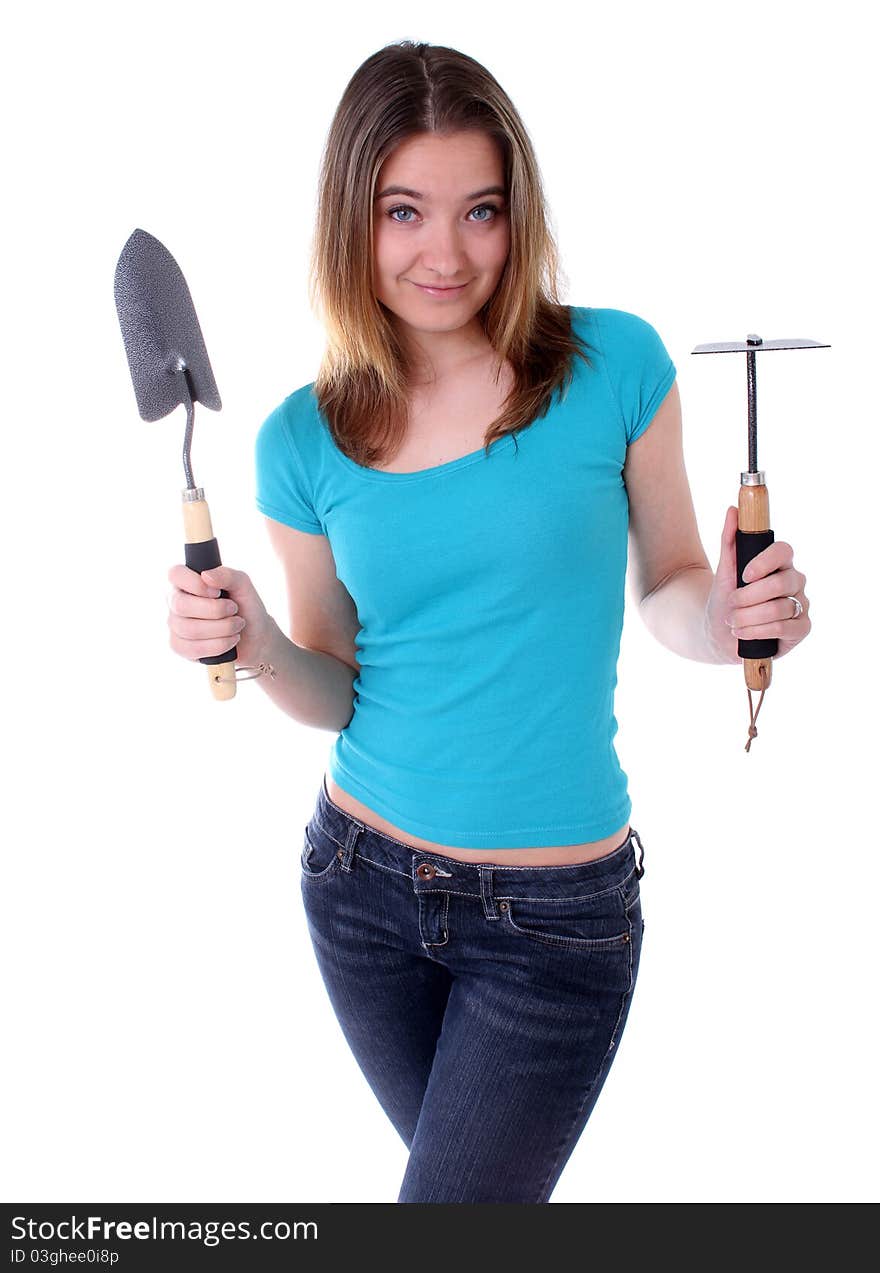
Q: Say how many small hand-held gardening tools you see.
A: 2